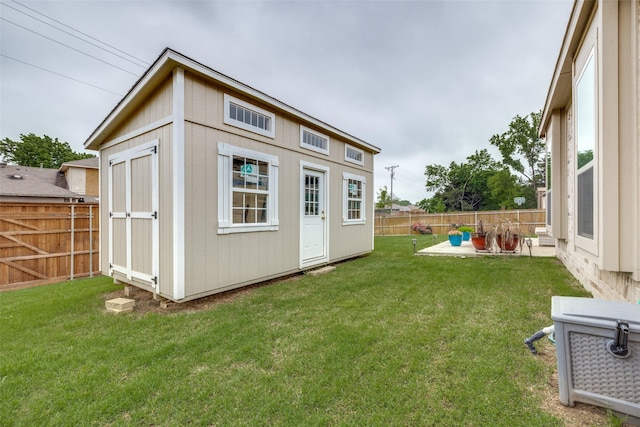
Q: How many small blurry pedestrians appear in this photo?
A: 0